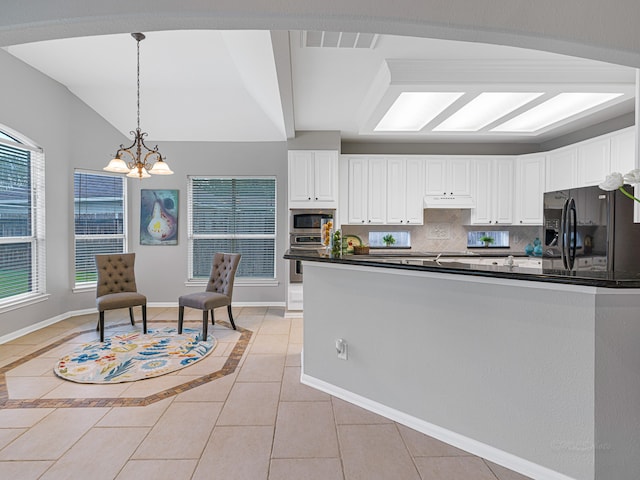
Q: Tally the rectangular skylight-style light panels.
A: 3